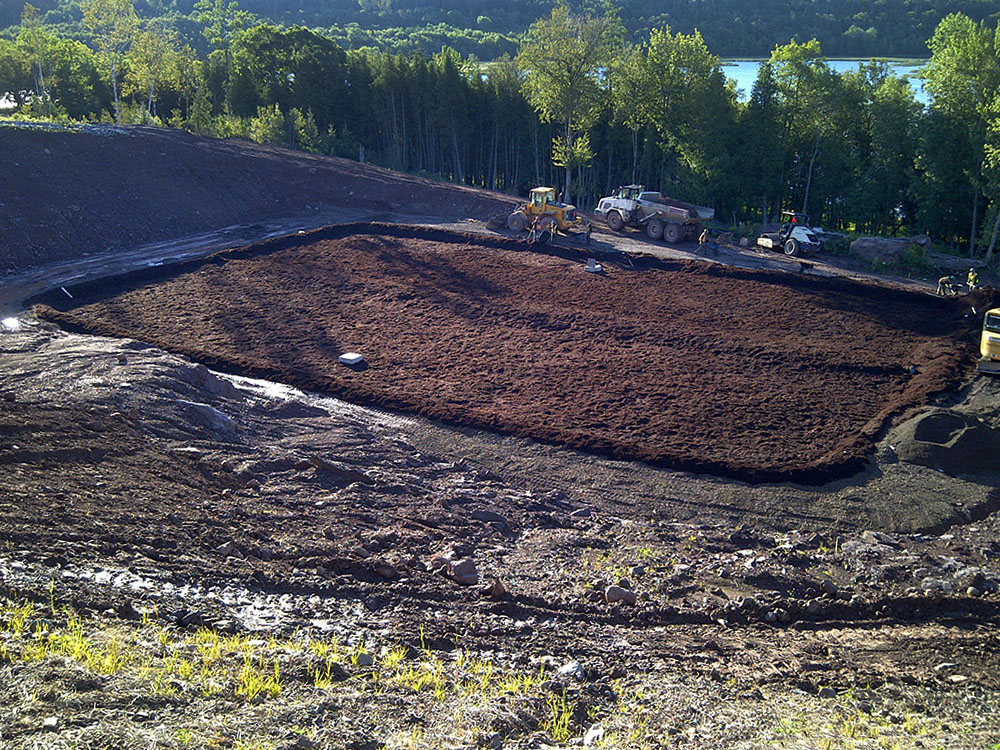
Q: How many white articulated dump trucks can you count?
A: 1